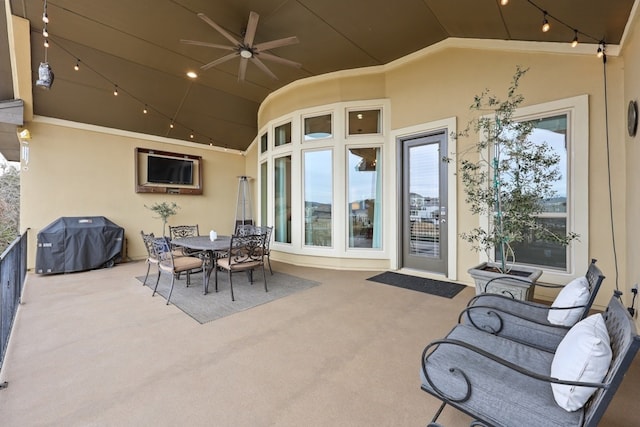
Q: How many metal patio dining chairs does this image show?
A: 6